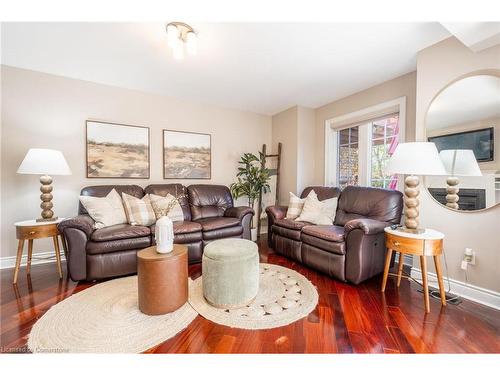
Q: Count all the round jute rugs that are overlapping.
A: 2